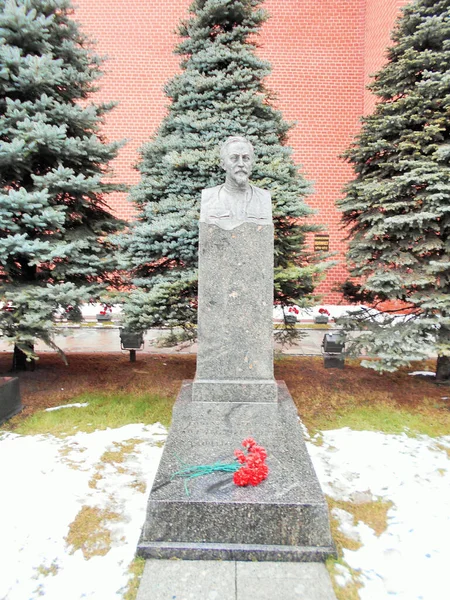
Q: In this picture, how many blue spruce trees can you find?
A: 3